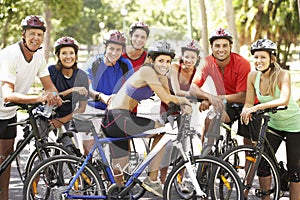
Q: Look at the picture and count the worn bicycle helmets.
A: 8